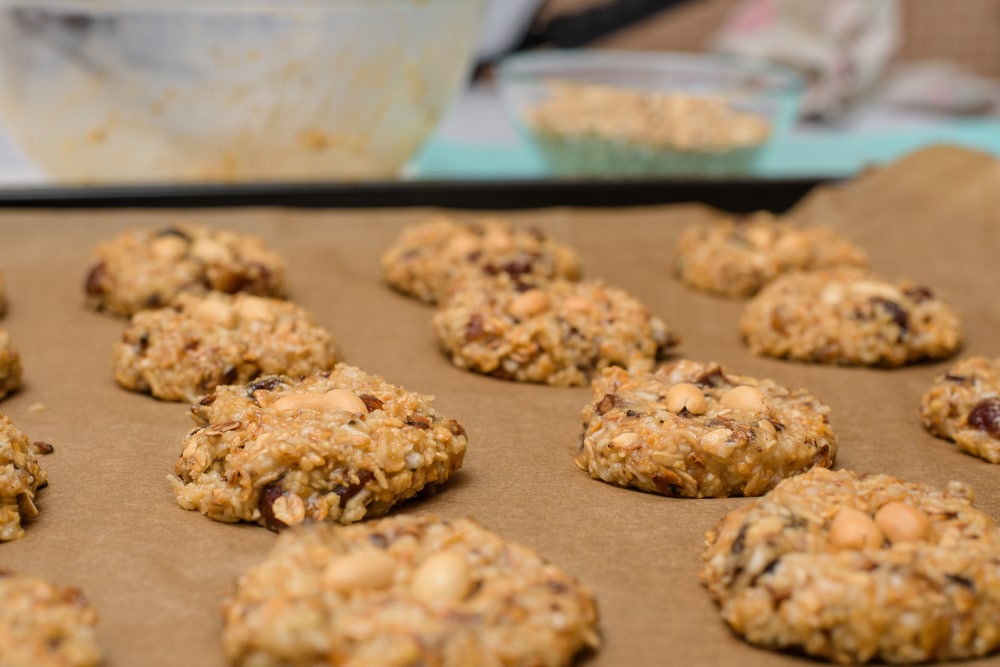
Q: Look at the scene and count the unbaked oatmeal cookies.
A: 15